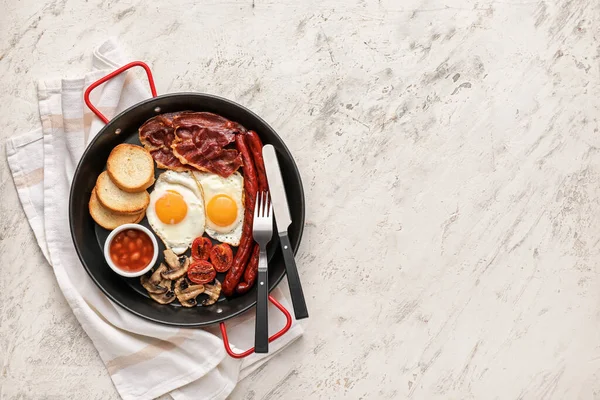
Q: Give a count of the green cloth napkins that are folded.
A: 0